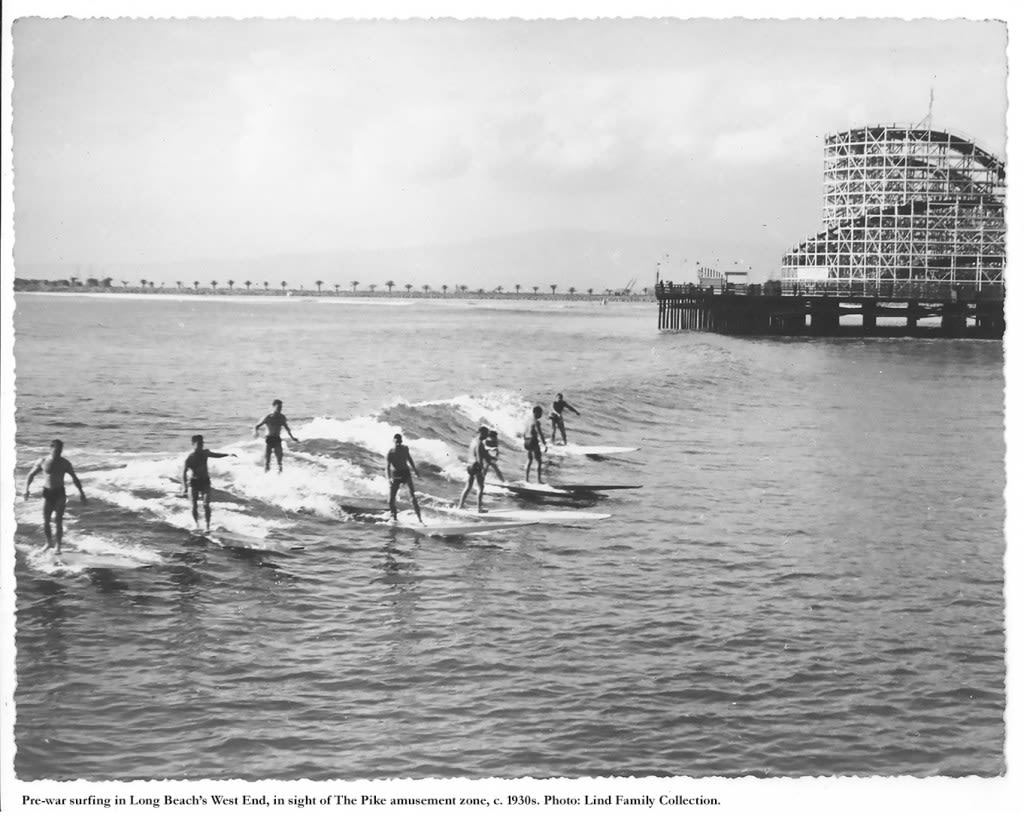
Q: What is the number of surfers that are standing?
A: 8